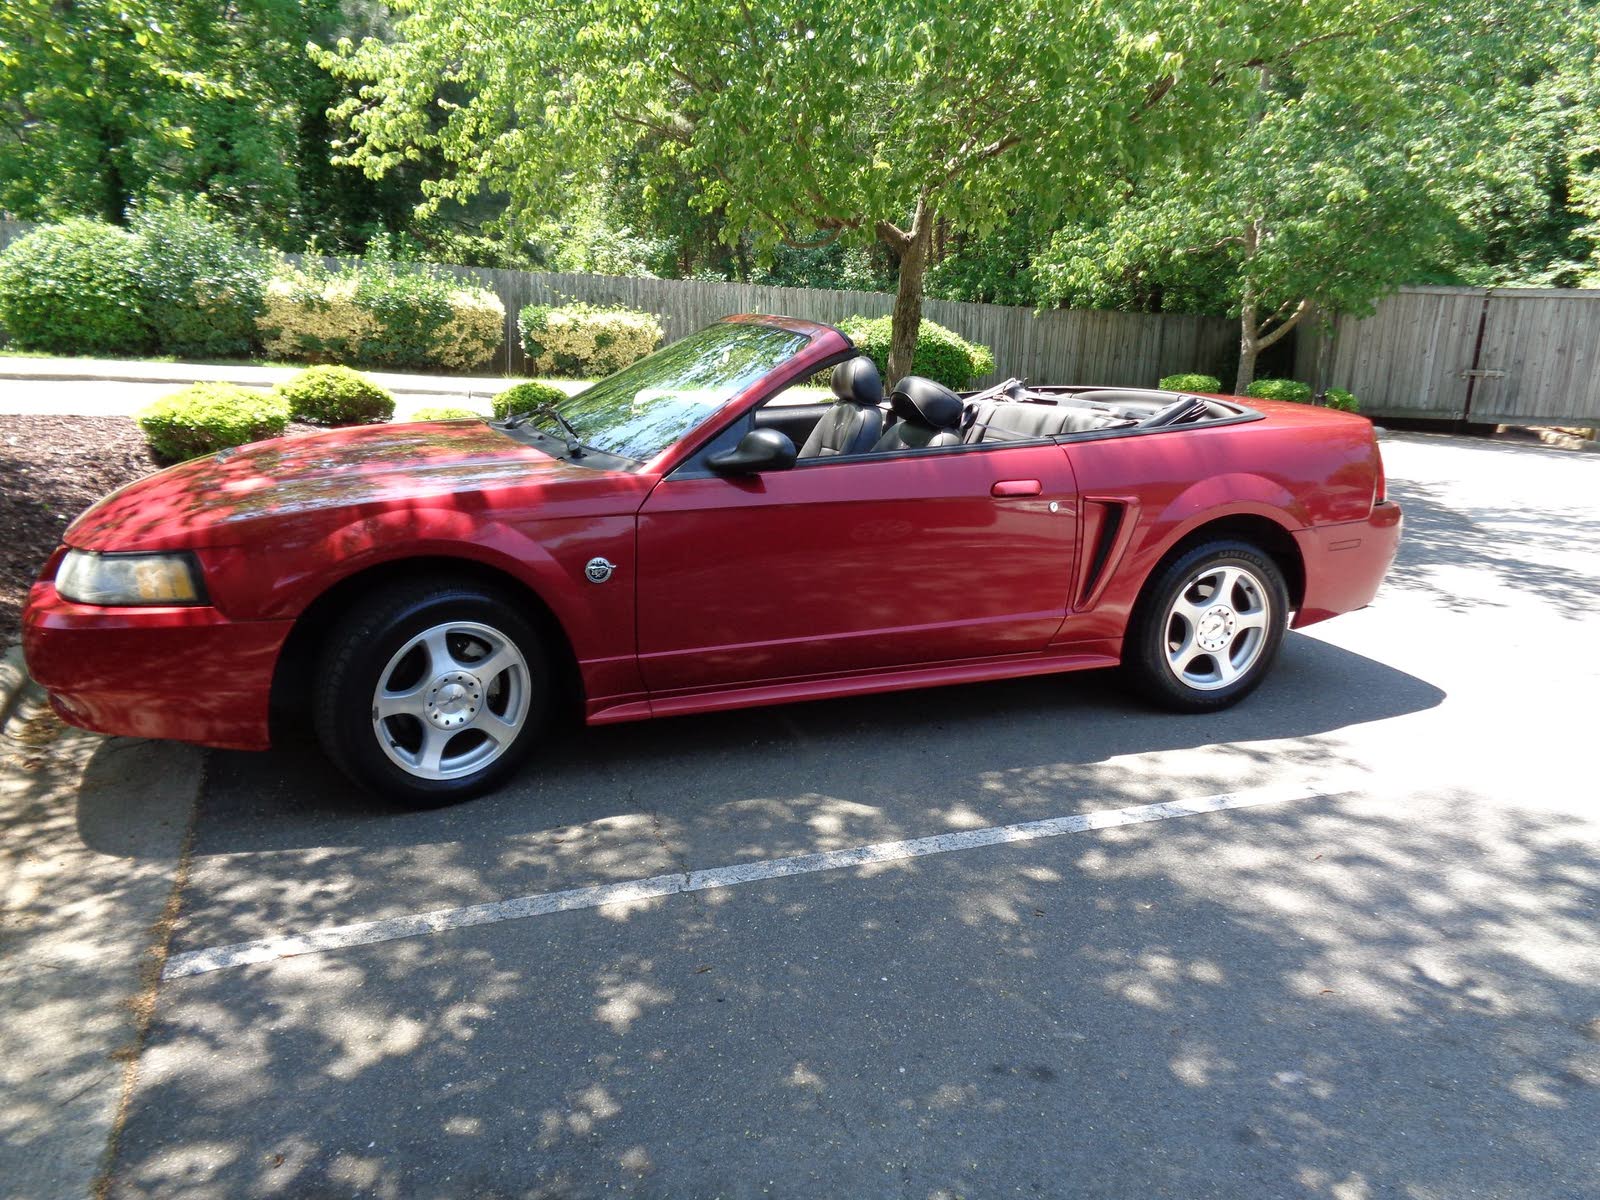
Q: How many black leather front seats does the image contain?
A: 2